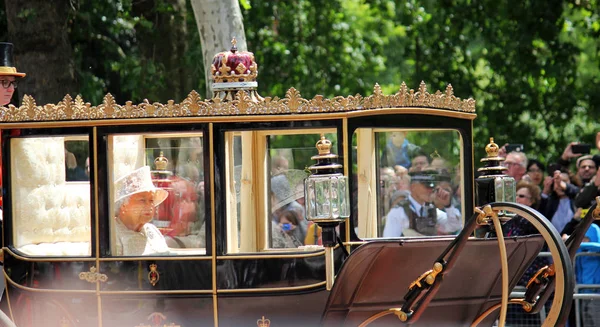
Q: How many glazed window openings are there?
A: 4